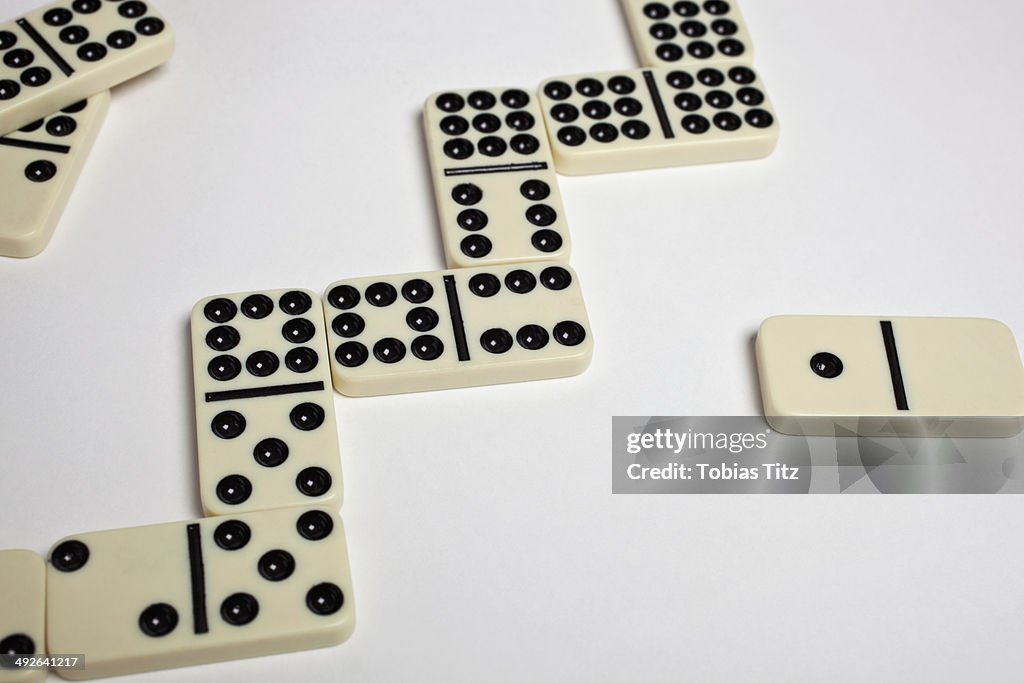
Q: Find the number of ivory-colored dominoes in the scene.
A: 10